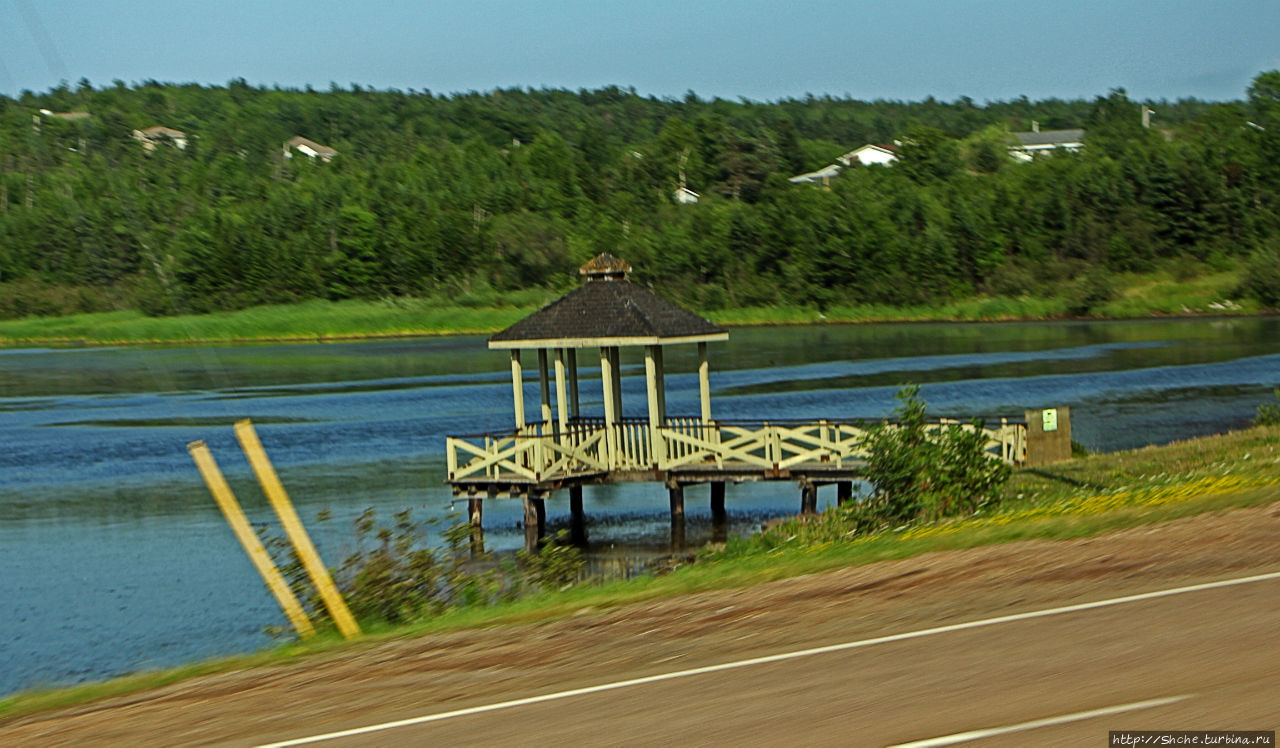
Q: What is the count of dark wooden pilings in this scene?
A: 7